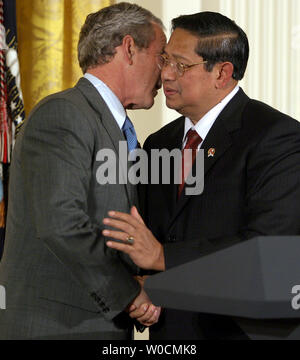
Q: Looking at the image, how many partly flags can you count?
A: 1